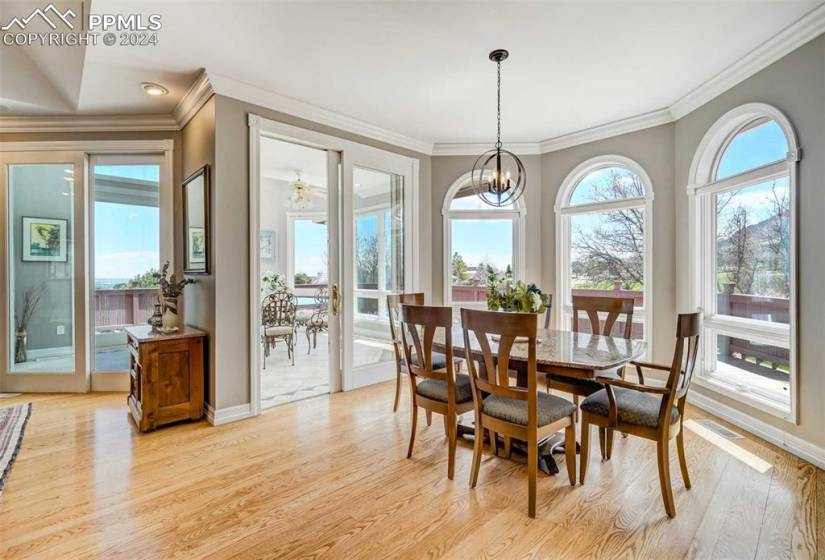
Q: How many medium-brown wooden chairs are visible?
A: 6